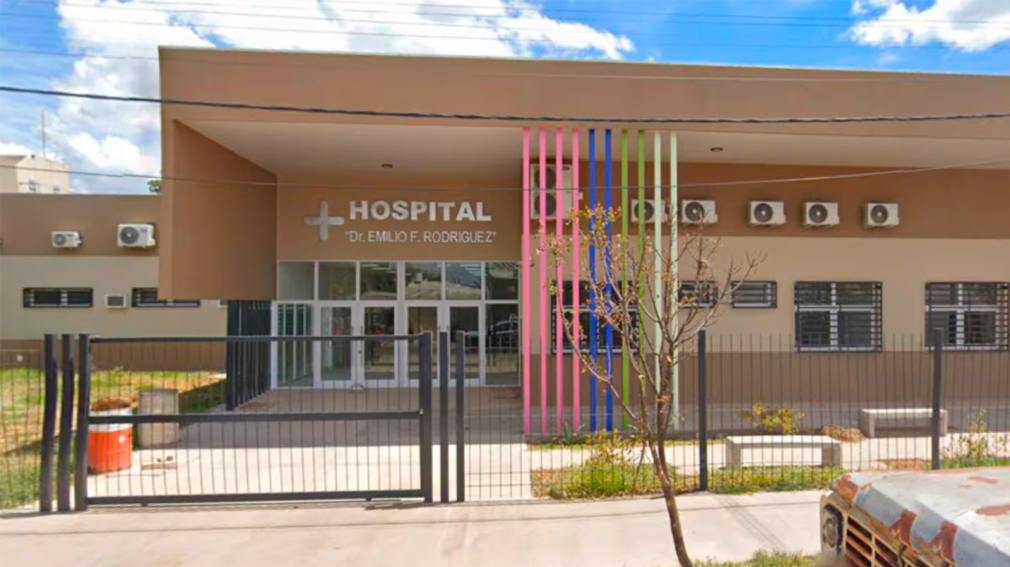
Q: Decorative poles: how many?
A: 10